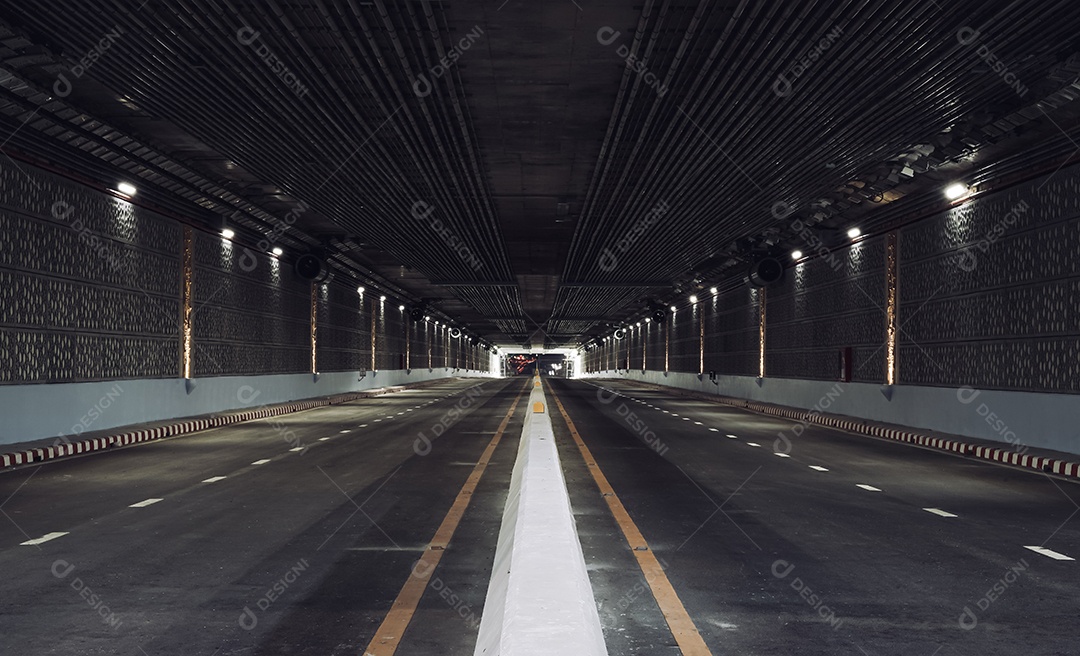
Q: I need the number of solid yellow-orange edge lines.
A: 2